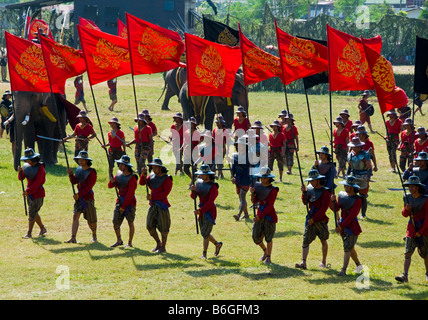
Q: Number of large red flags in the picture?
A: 9